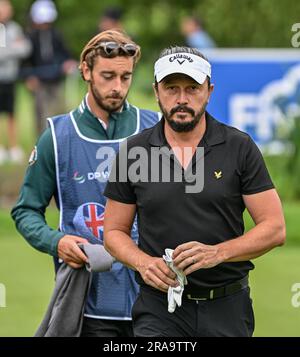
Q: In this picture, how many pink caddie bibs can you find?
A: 0